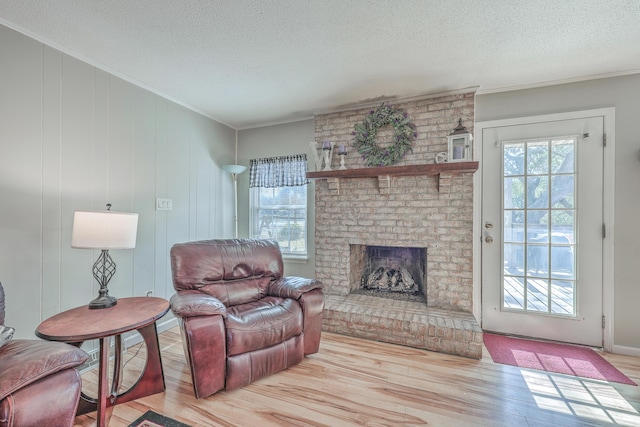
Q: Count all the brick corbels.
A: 3